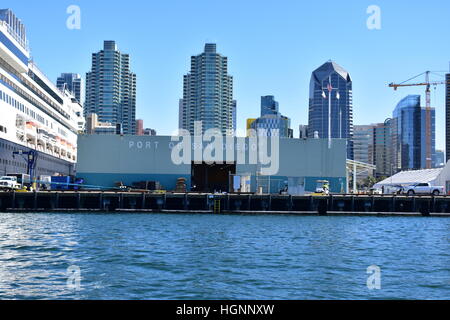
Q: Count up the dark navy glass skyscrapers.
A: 1